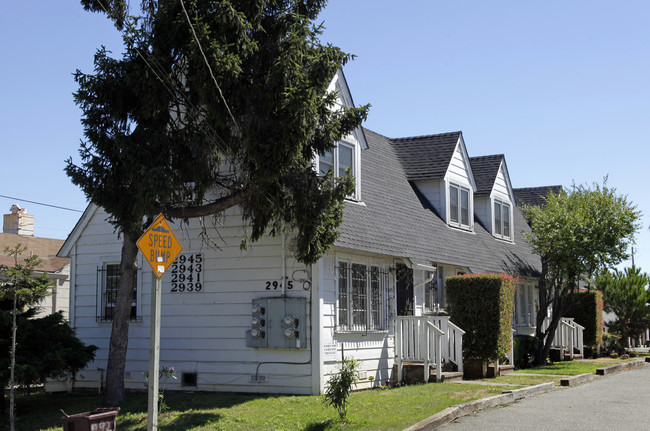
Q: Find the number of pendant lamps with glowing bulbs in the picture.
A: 0